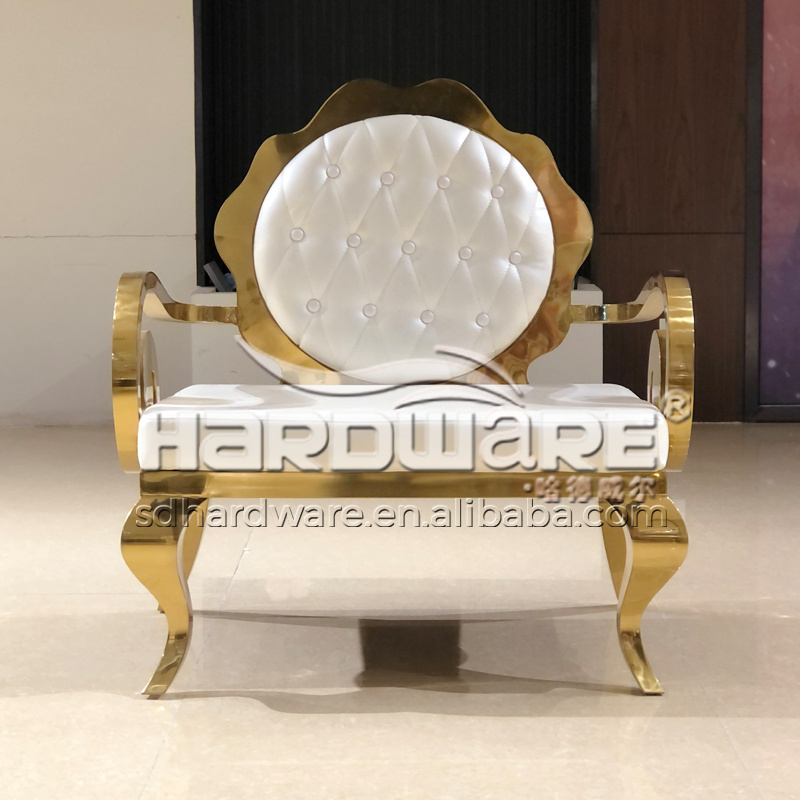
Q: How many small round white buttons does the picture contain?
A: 13